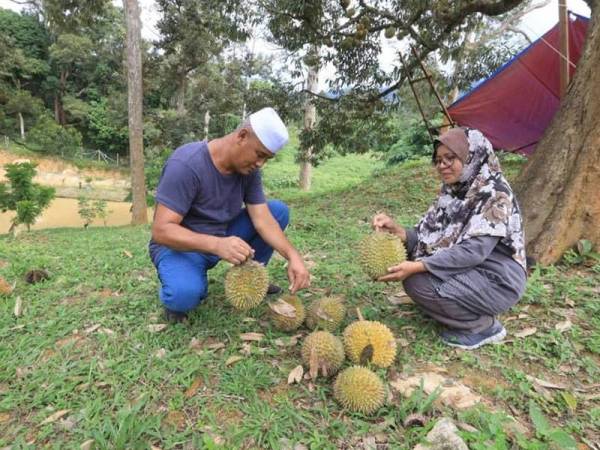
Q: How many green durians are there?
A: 6